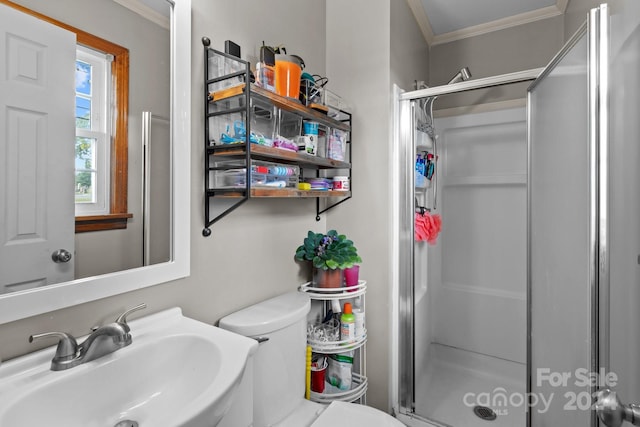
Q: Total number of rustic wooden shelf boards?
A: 3